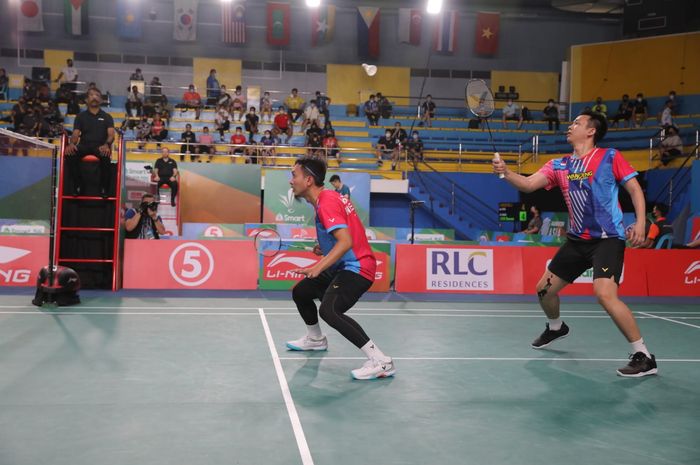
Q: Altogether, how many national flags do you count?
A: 11